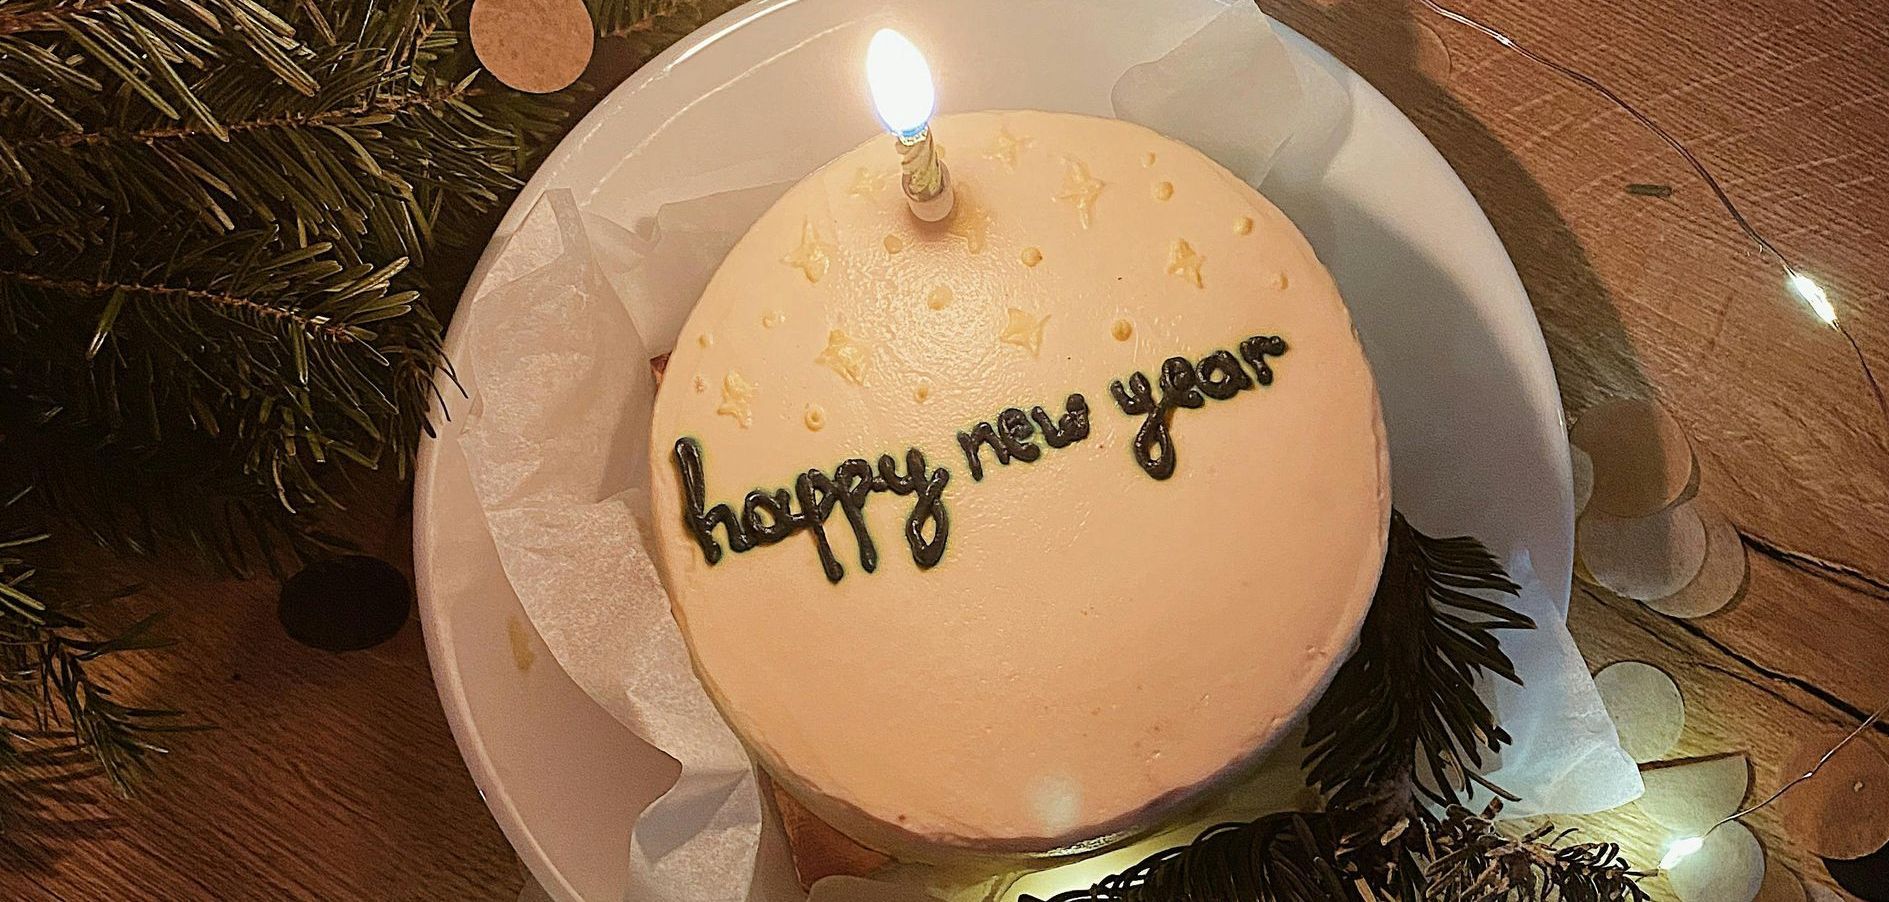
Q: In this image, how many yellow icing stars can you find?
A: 9